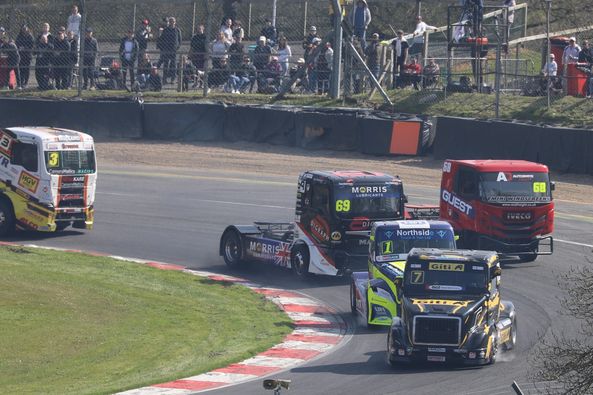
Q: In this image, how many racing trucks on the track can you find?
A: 5